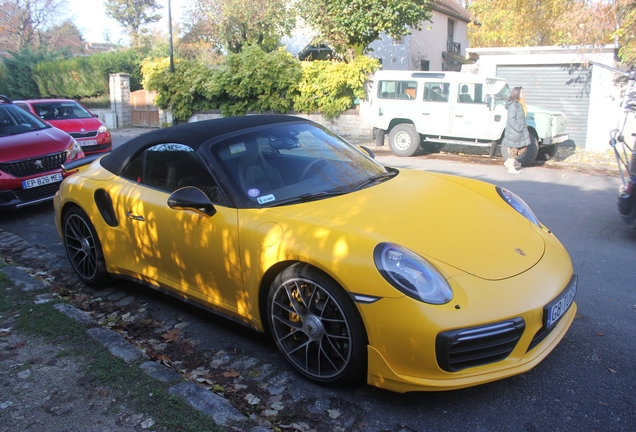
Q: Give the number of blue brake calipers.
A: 0